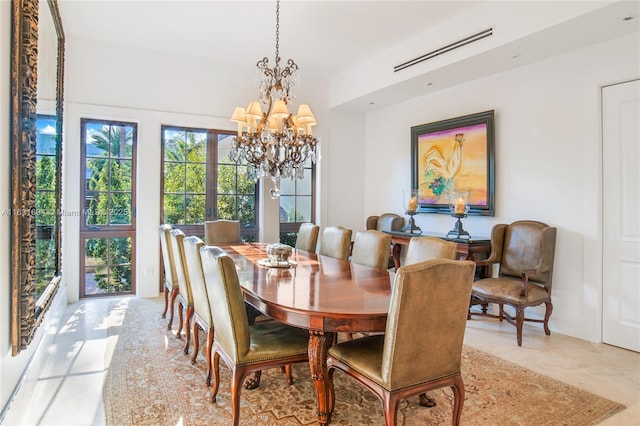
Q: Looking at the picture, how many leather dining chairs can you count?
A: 10